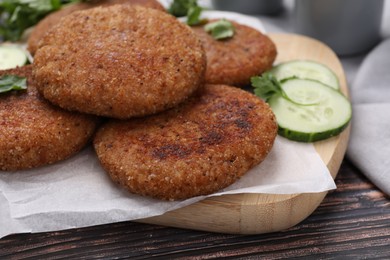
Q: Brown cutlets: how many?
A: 5